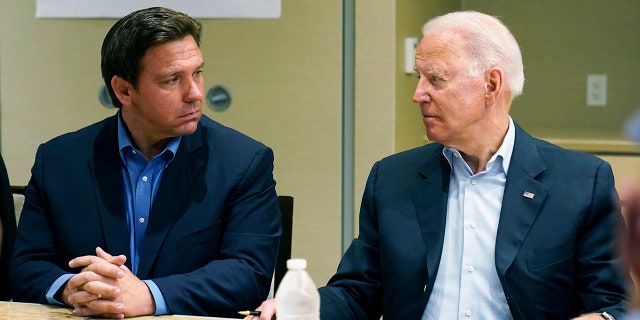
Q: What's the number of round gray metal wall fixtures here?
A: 2